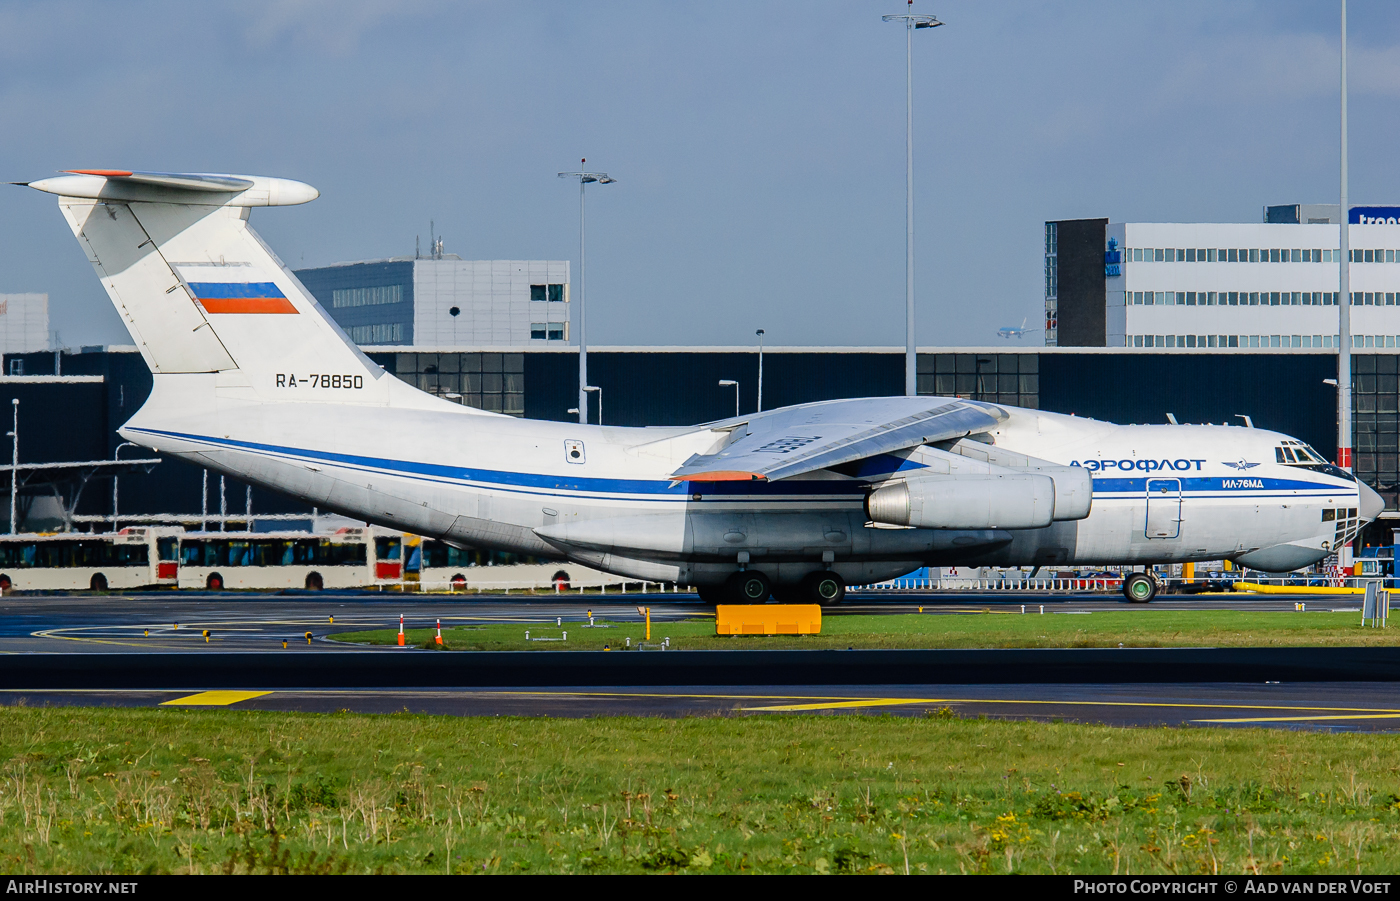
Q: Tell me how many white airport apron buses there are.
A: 3